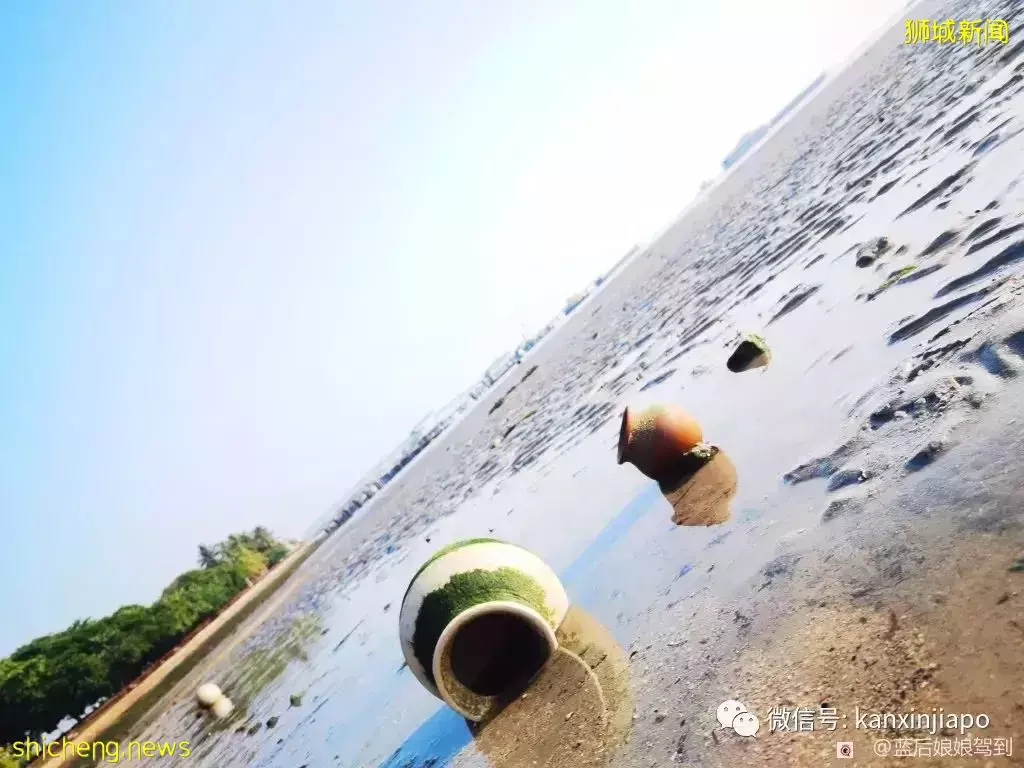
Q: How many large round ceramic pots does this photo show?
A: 2